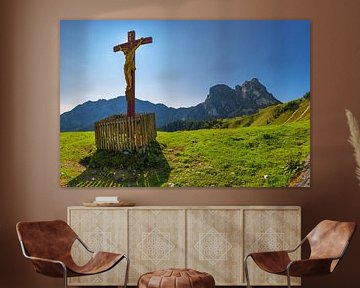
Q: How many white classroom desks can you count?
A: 0